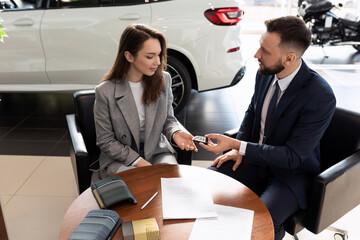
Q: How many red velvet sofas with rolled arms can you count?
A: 0